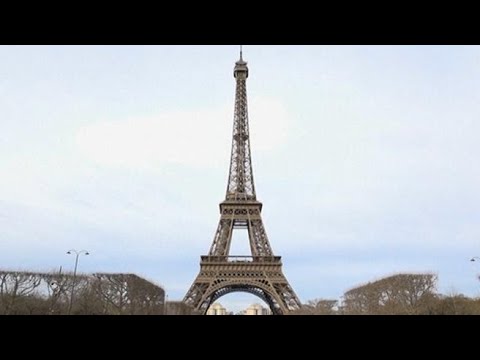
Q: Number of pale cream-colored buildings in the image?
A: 2